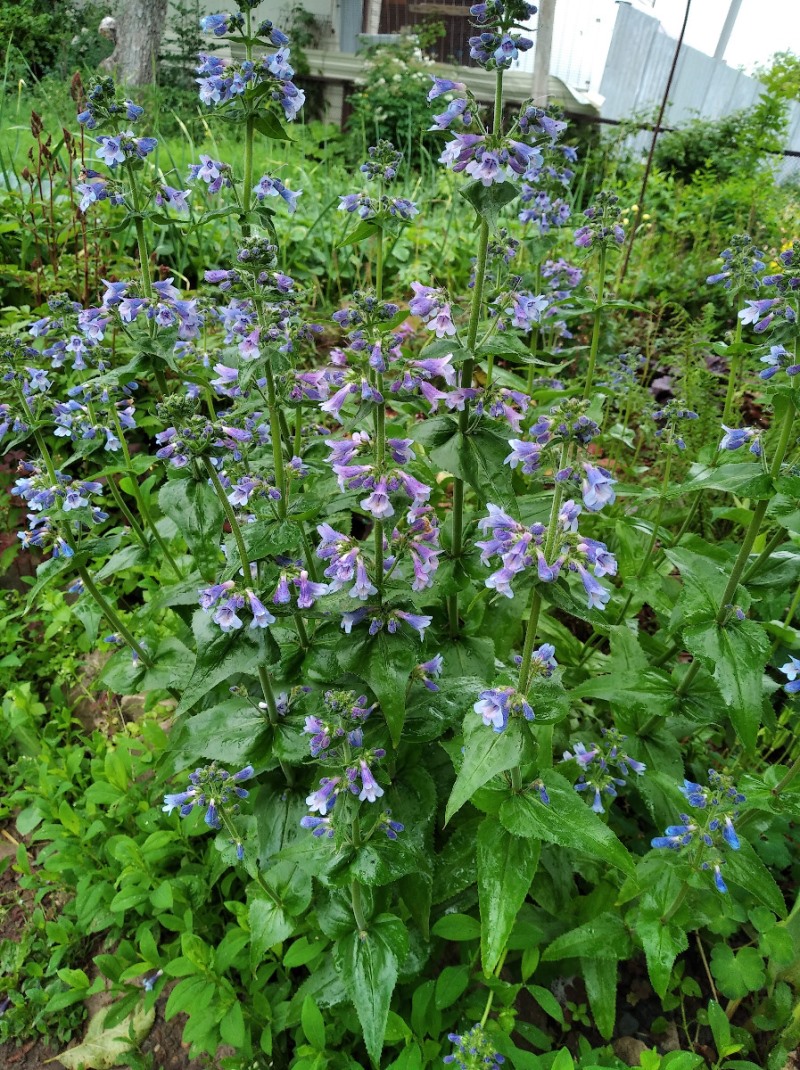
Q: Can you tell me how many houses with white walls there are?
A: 1